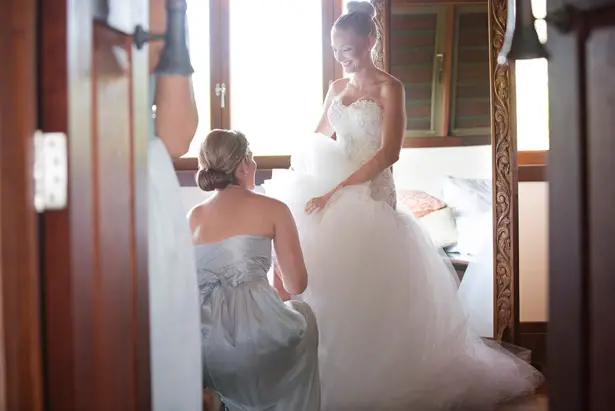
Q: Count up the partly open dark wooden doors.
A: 2